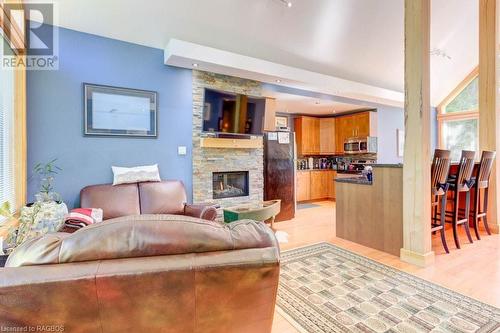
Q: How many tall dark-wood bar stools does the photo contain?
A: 3